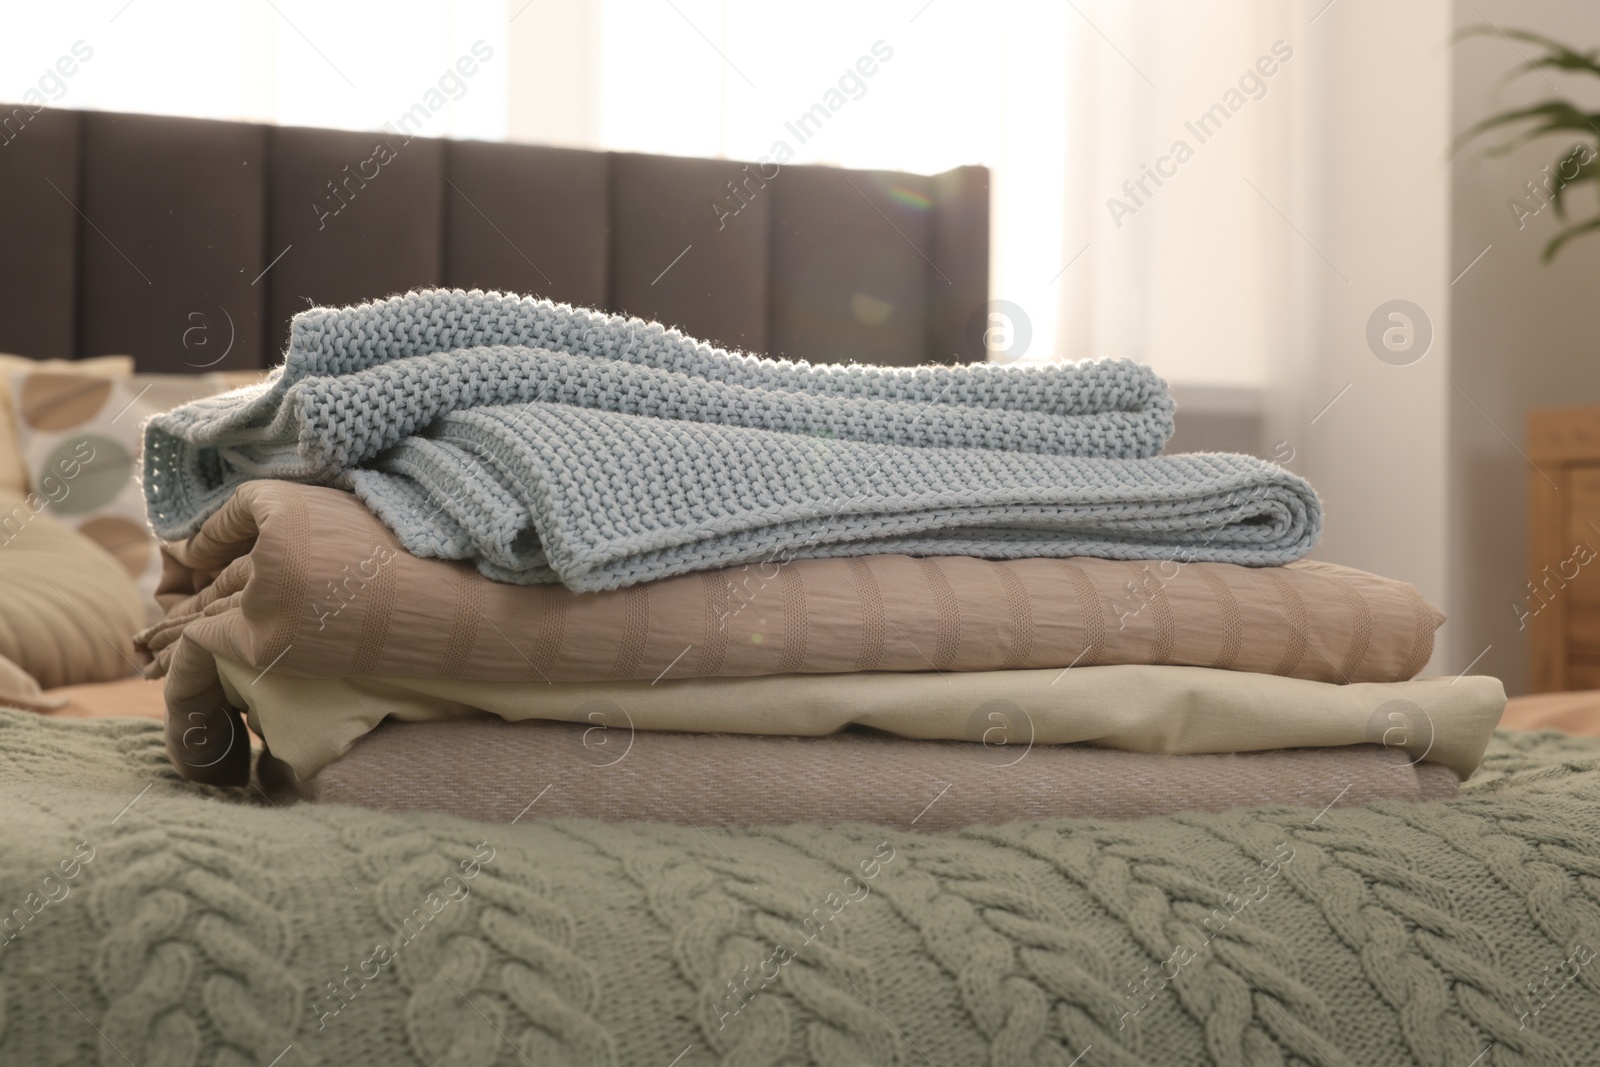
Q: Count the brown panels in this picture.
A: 7